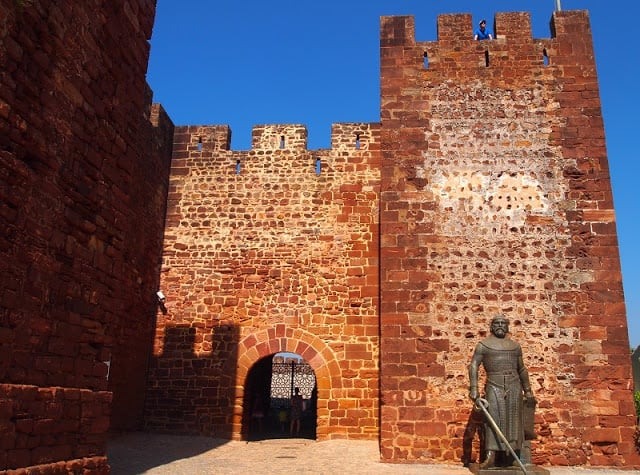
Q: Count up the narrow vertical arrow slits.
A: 8